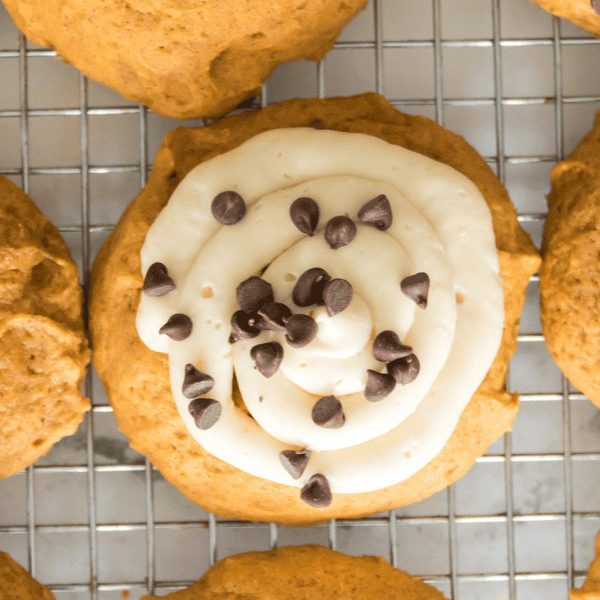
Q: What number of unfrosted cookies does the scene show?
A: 7